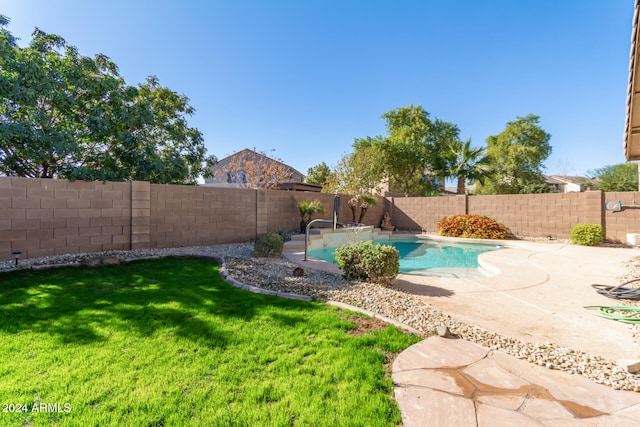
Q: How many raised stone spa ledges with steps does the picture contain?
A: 1